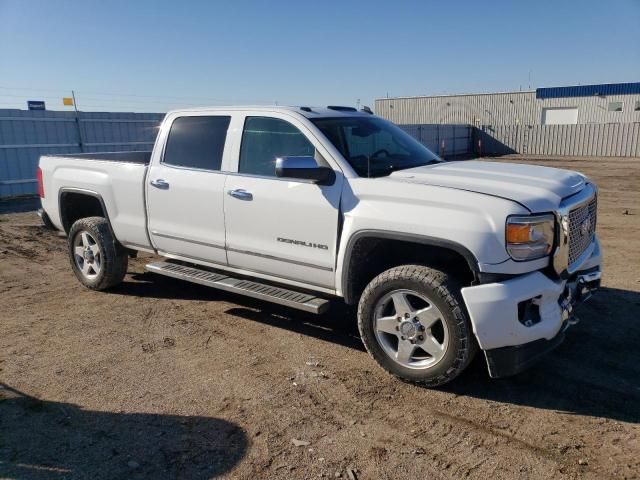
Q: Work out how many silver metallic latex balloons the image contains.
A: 0